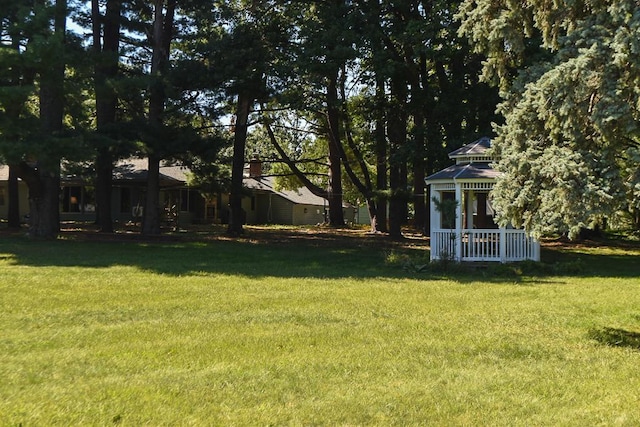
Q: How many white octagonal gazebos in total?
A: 1